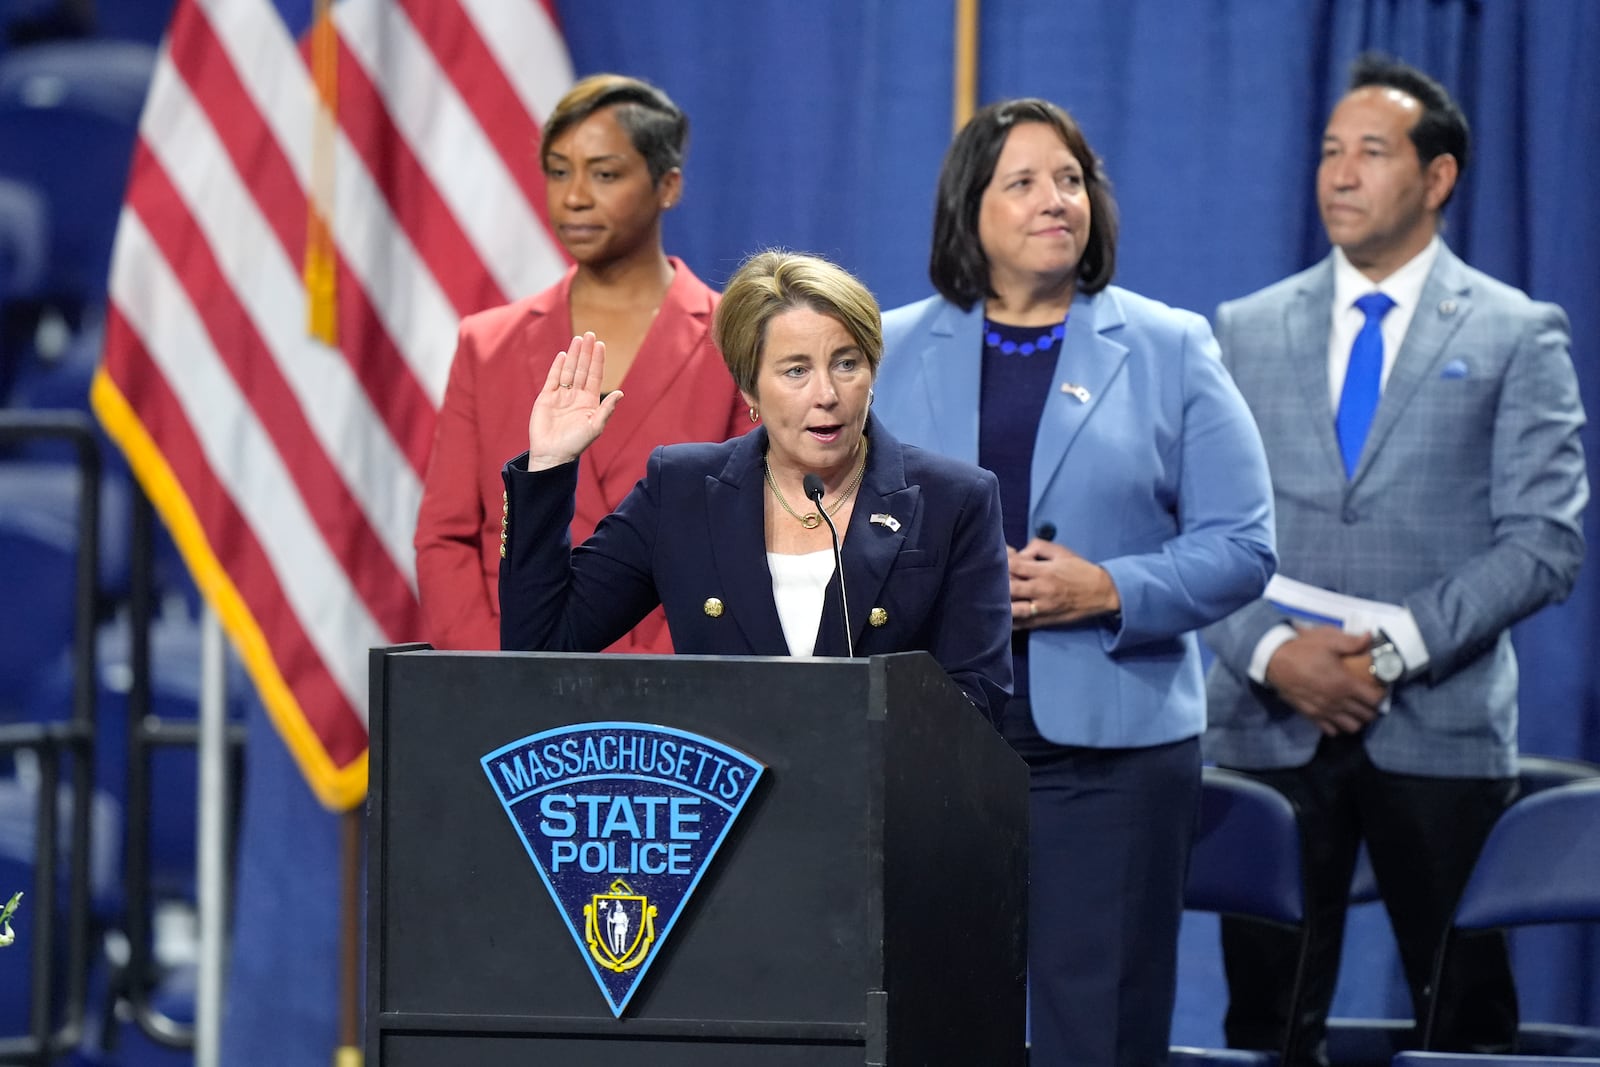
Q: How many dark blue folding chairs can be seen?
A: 3